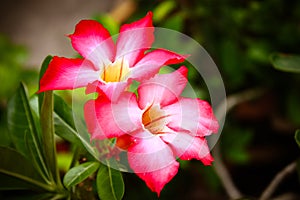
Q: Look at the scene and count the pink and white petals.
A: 10